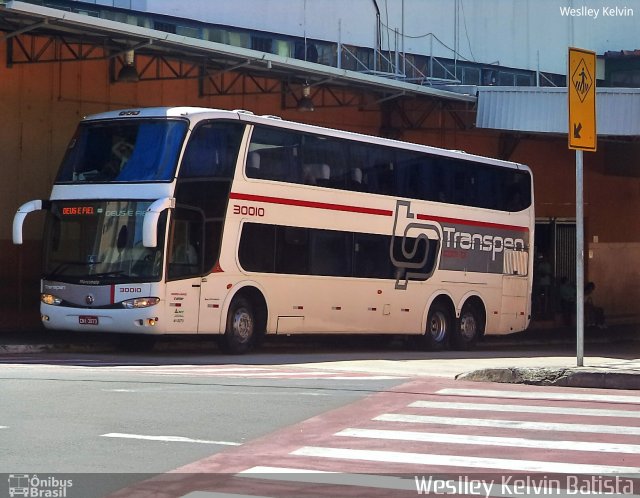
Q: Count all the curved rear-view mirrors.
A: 2